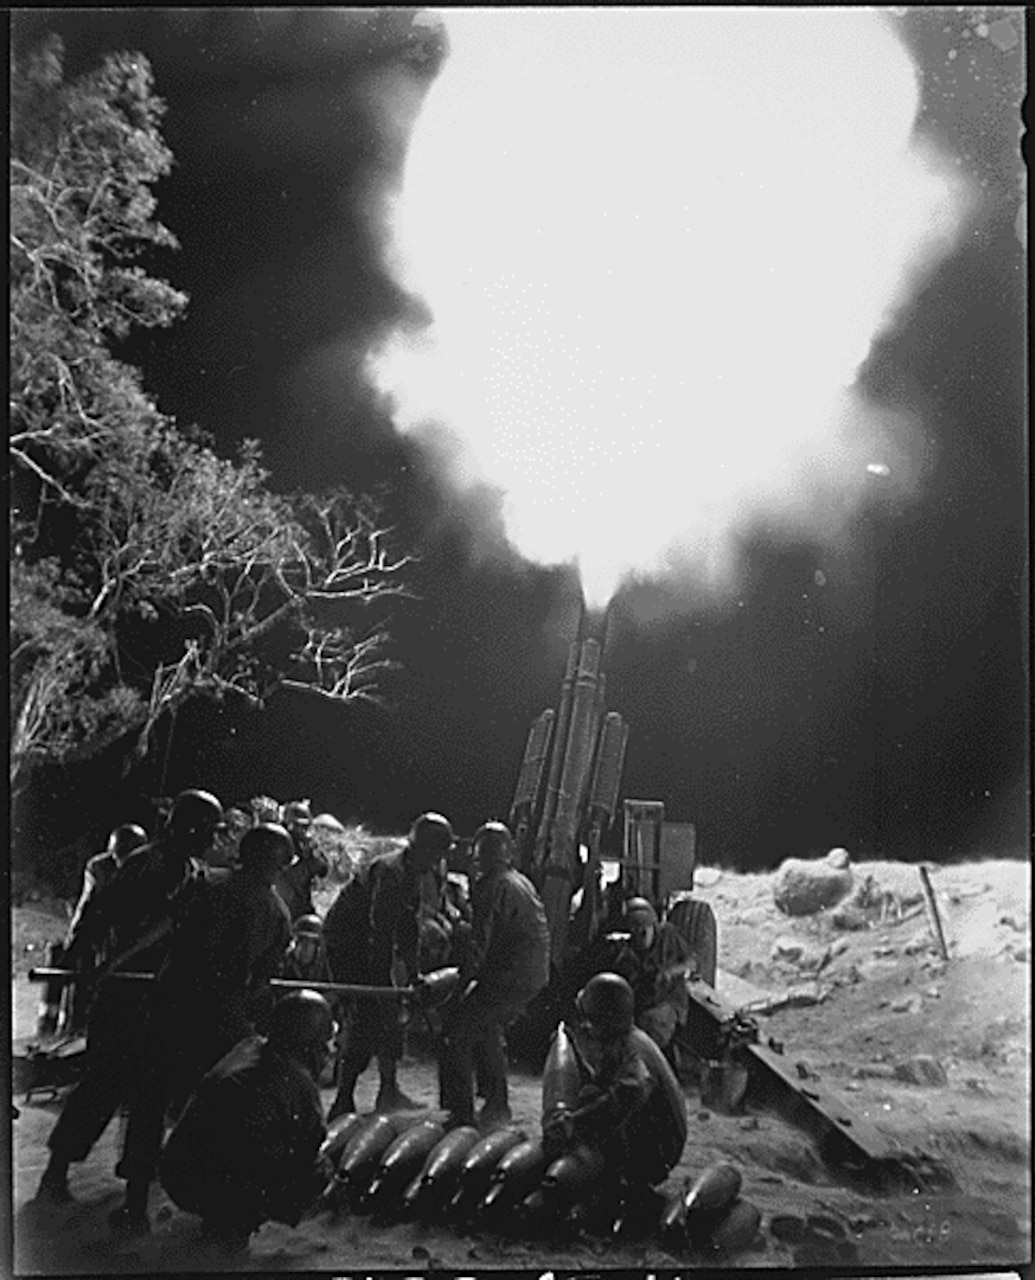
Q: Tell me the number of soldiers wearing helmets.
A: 10